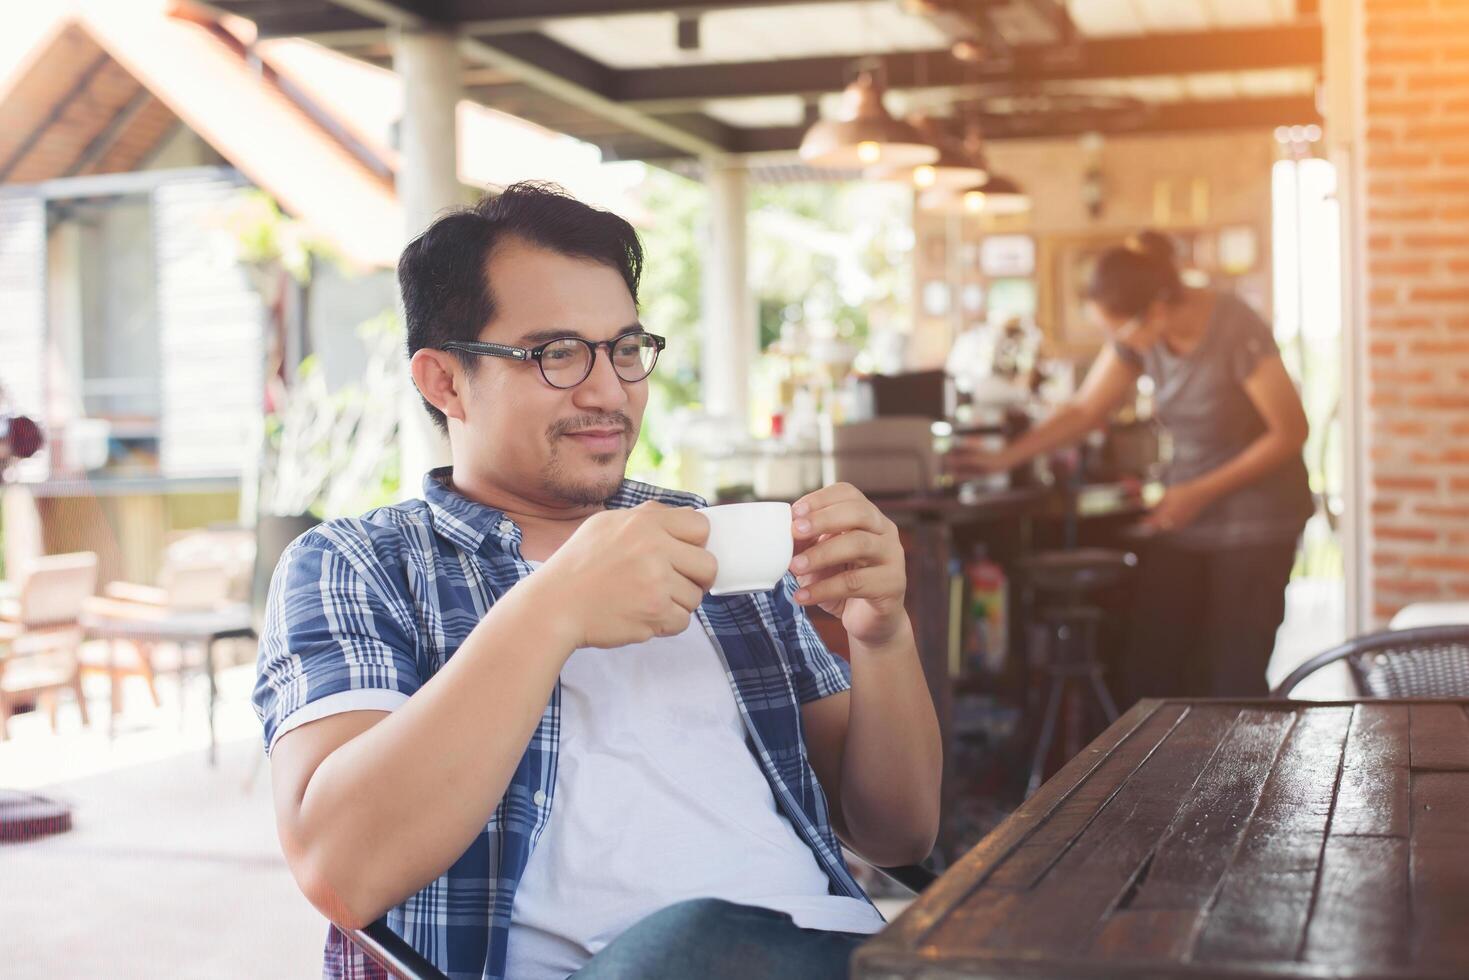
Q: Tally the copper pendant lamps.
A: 3